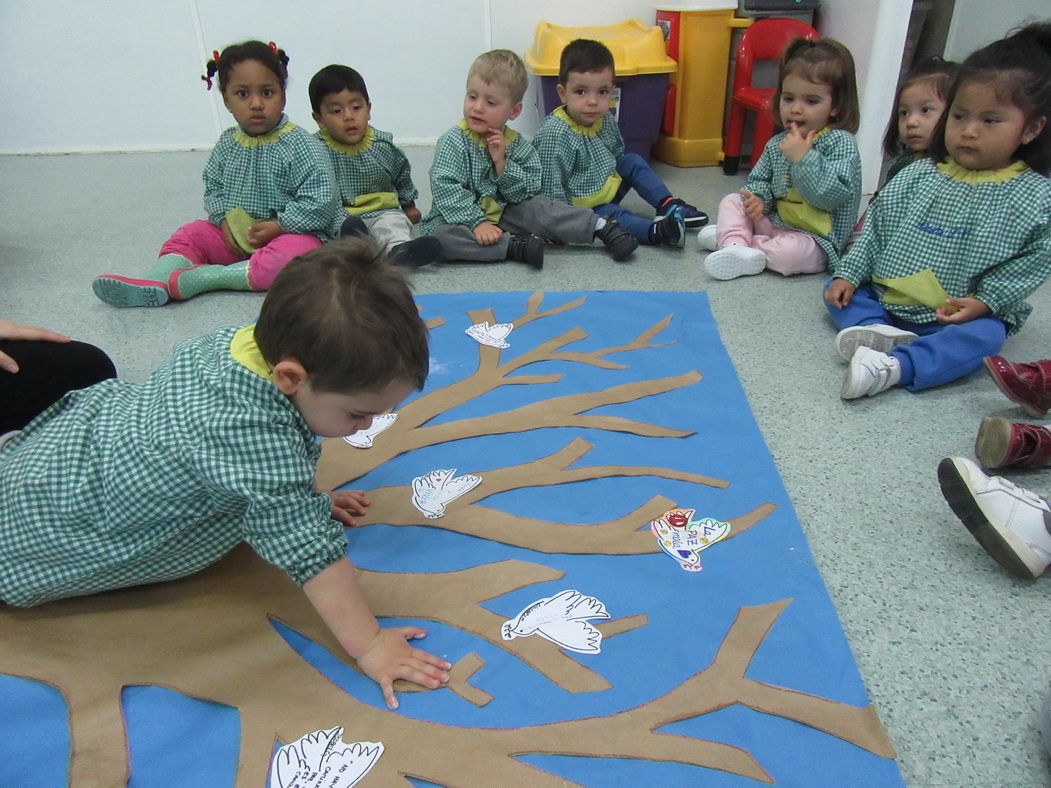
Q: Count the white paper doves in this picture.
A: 6